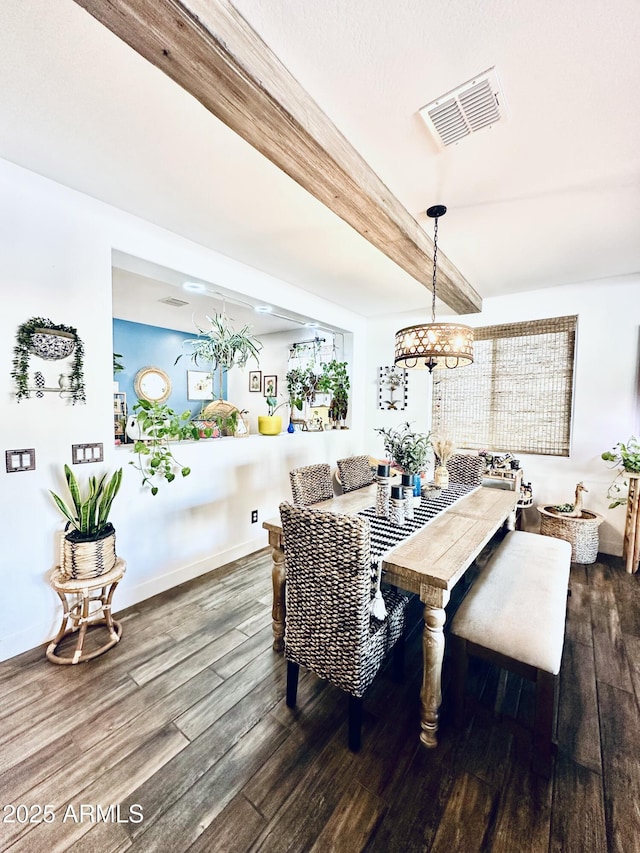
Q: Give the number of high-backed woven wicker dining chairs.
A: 4